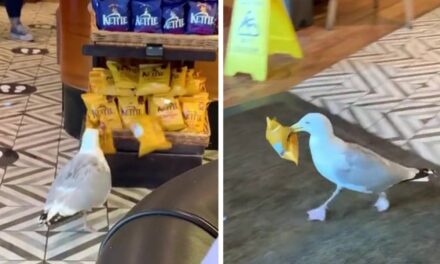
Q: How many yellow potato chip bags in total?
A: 12